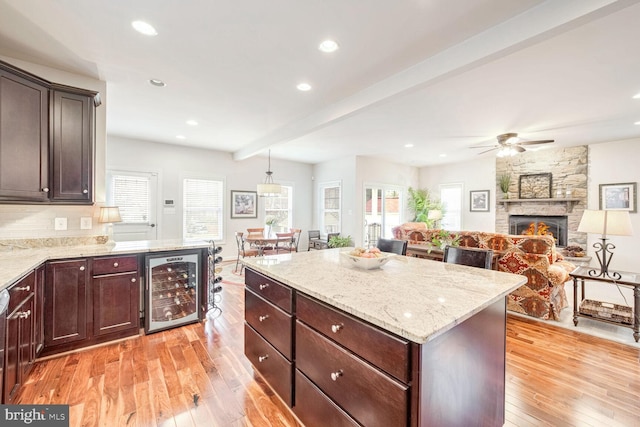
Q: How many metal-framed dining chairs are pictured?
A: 4